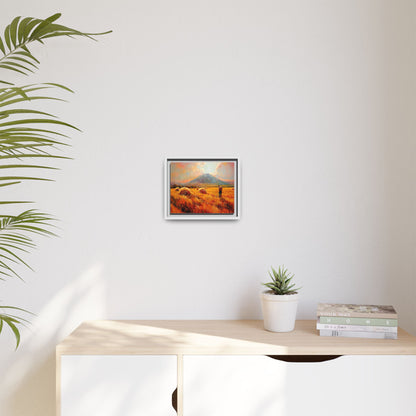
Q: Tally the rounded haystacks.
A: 3